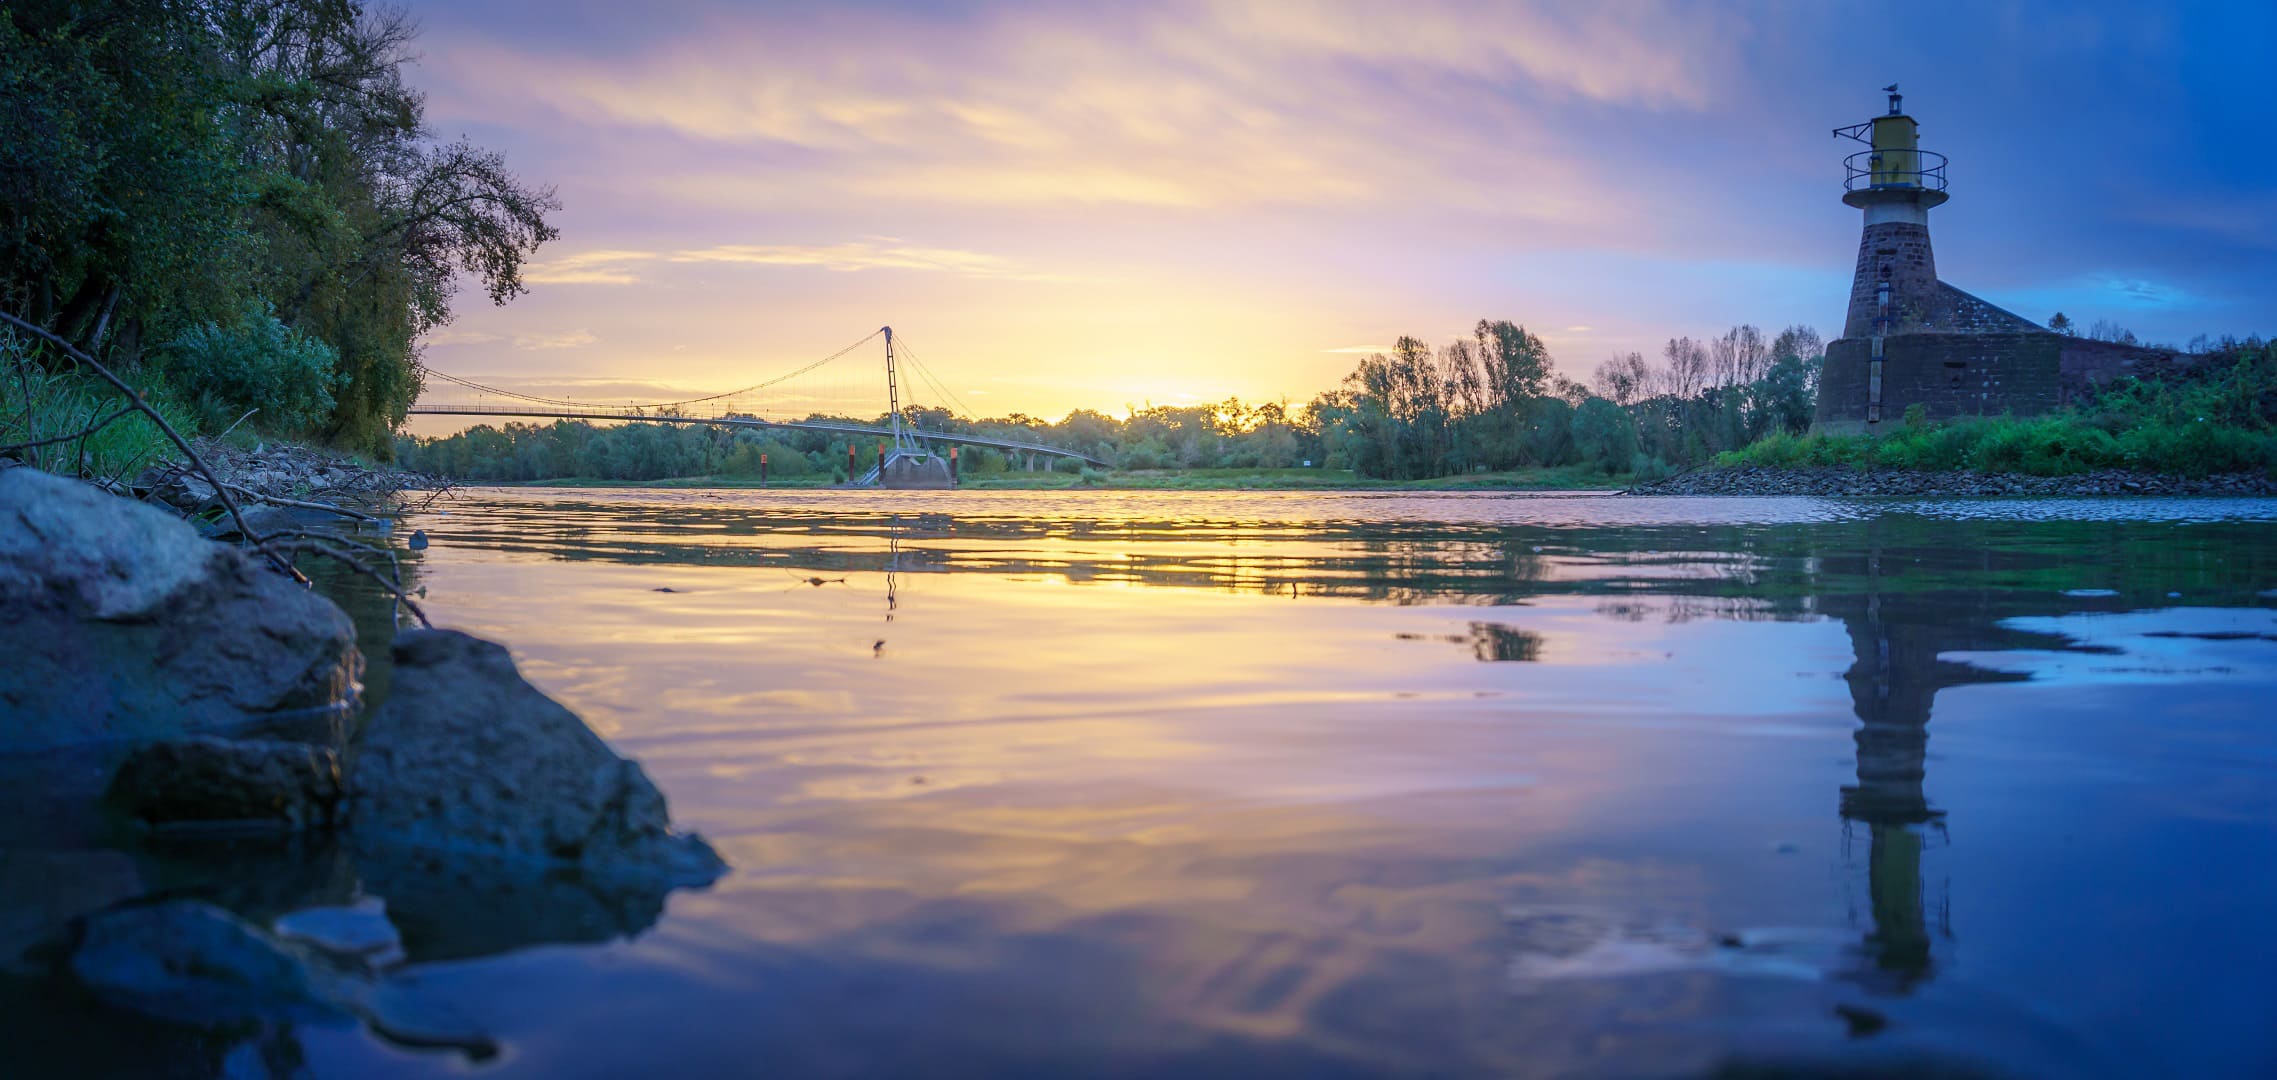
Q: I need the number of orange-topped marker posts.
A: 4